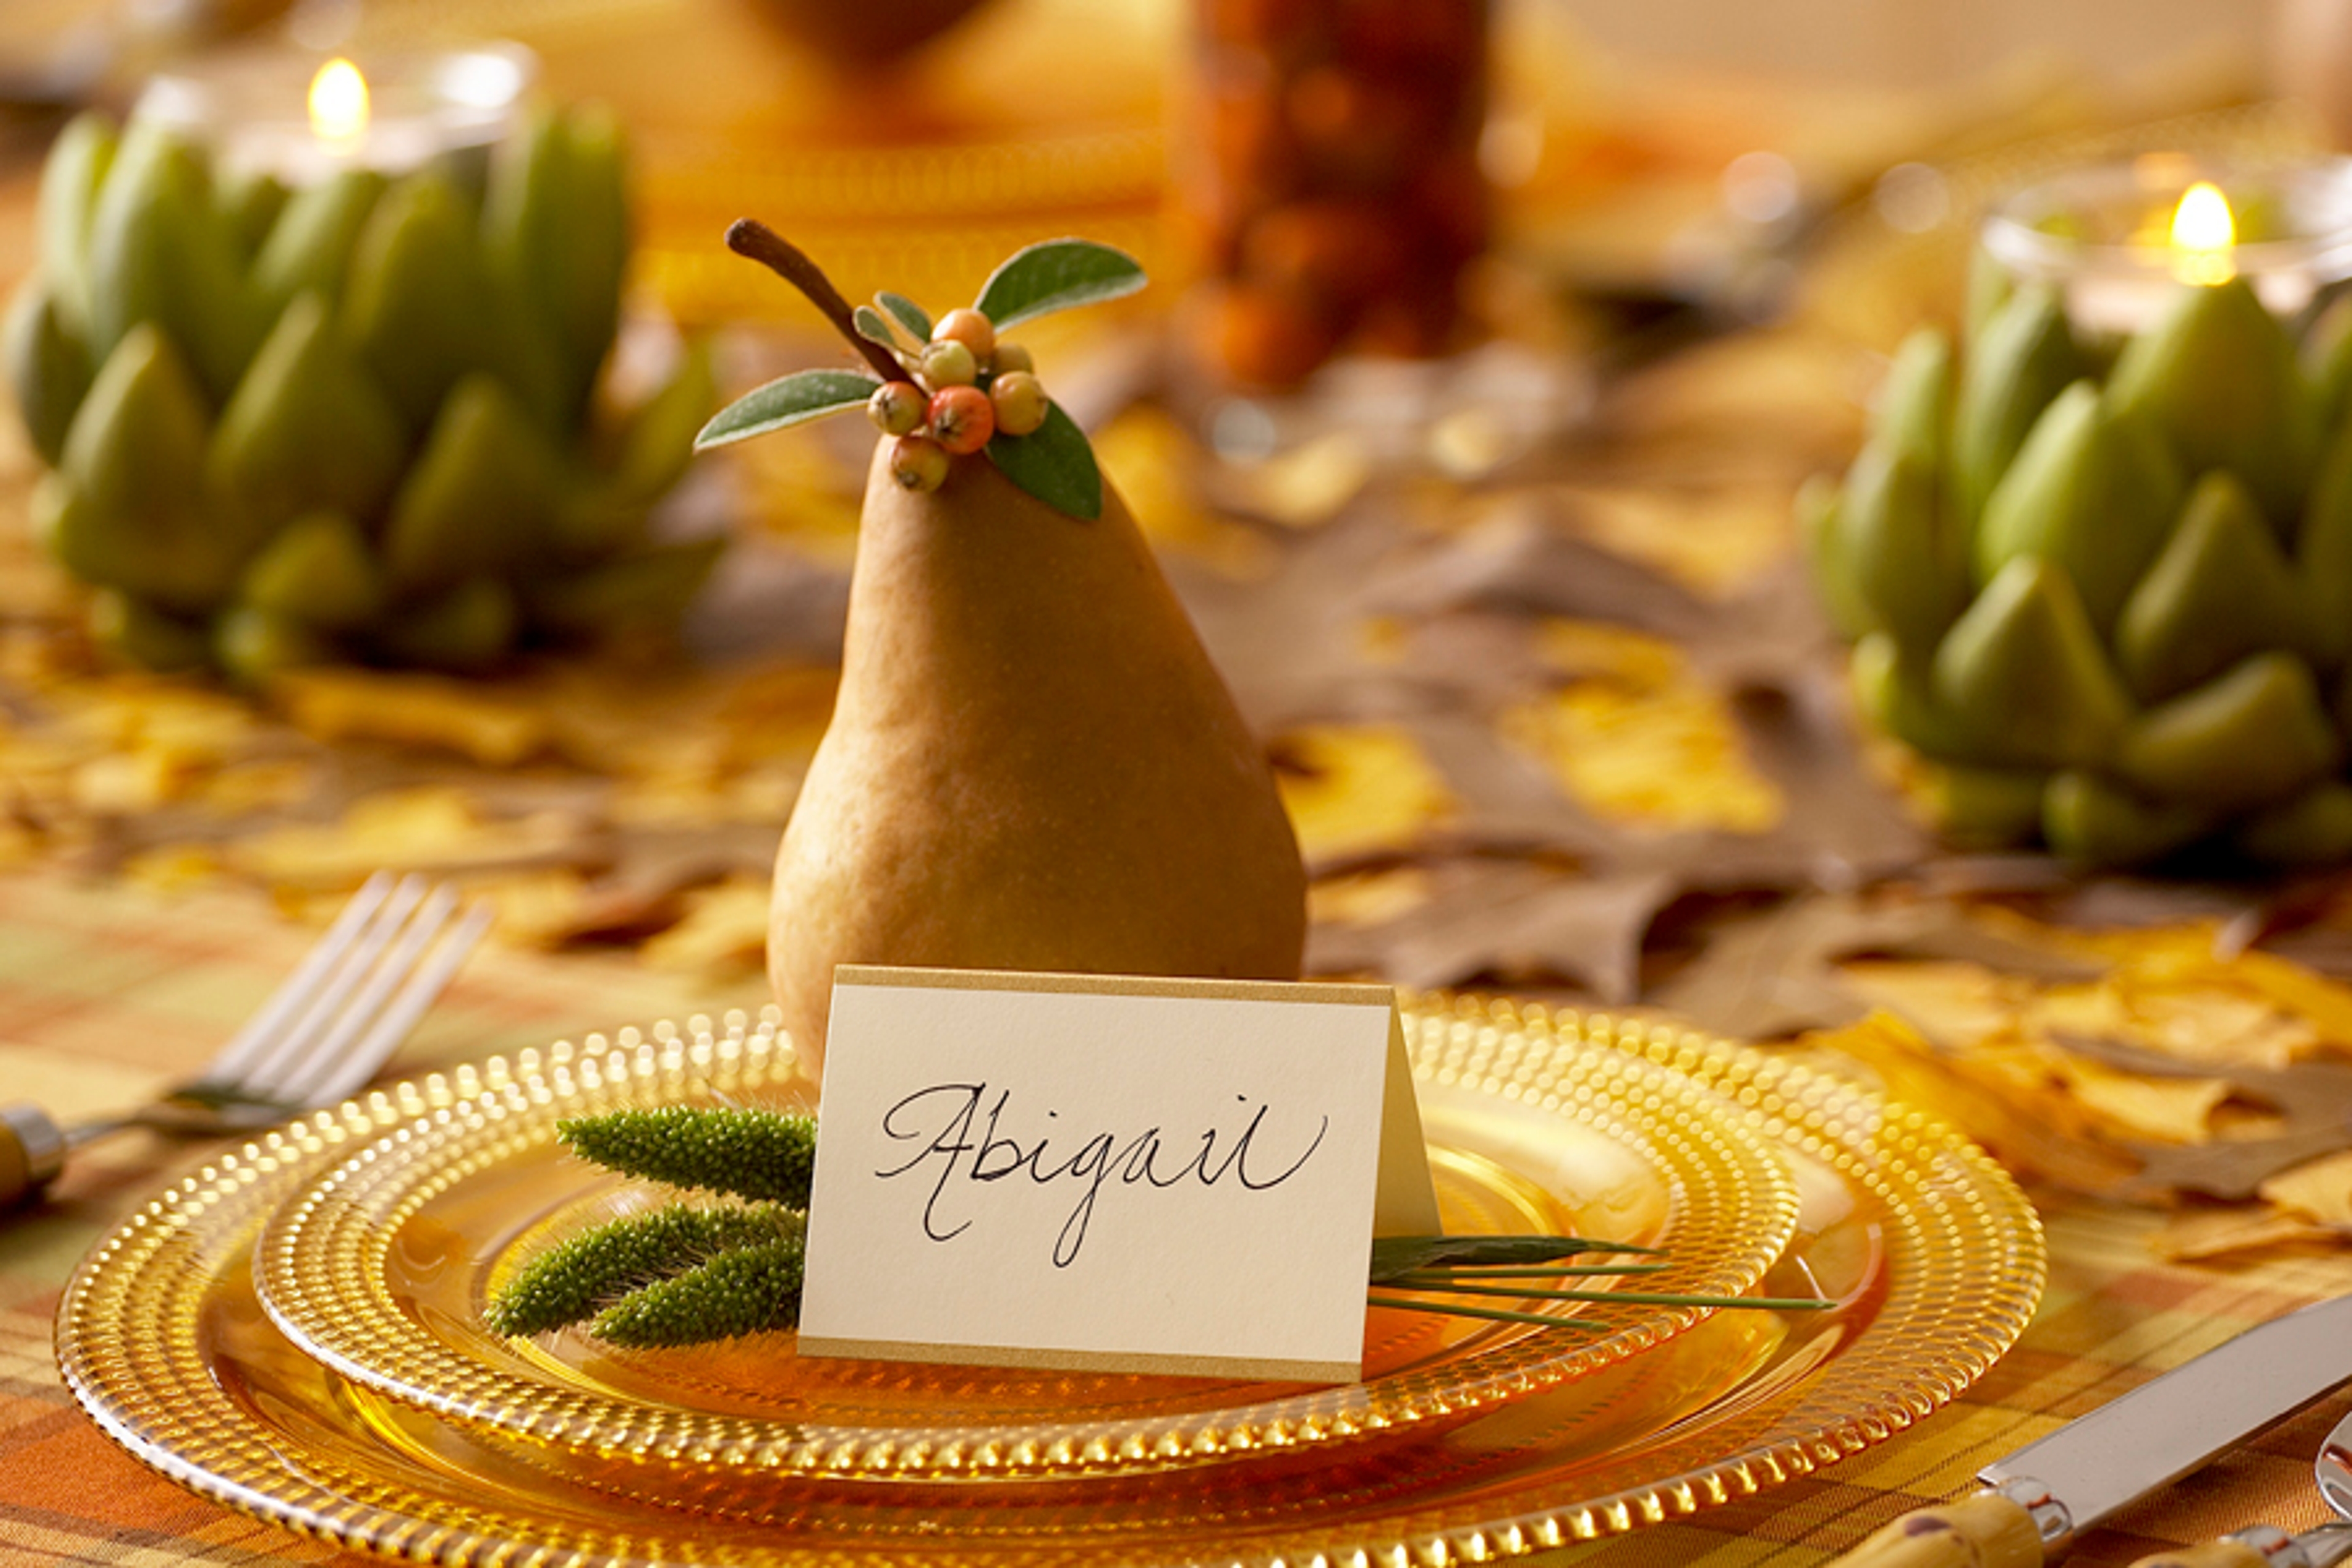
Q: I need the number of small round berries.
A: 7